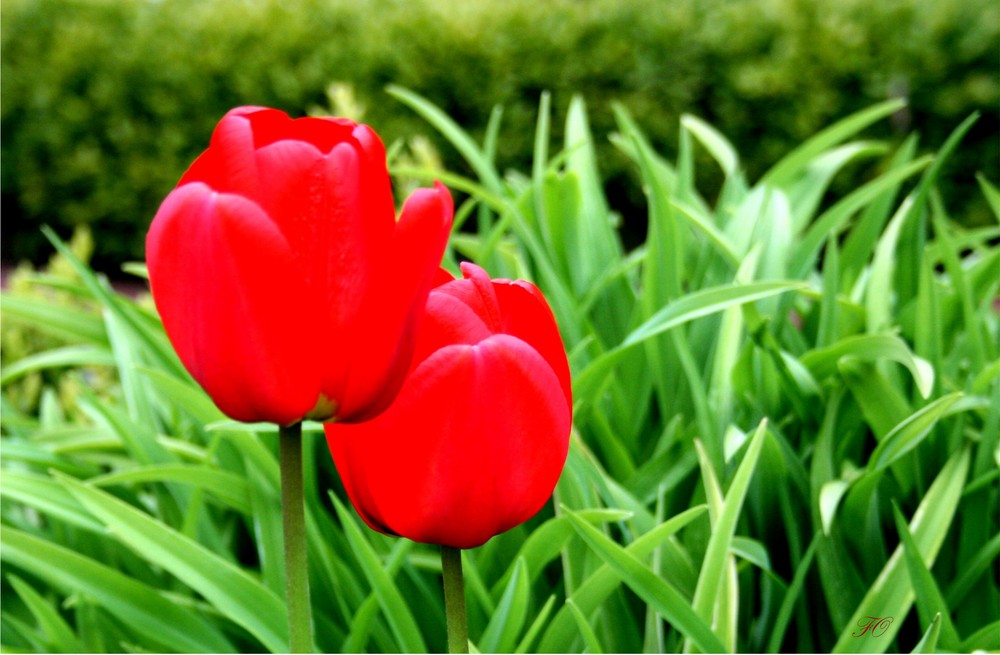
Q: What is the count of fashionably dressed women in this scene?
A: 0